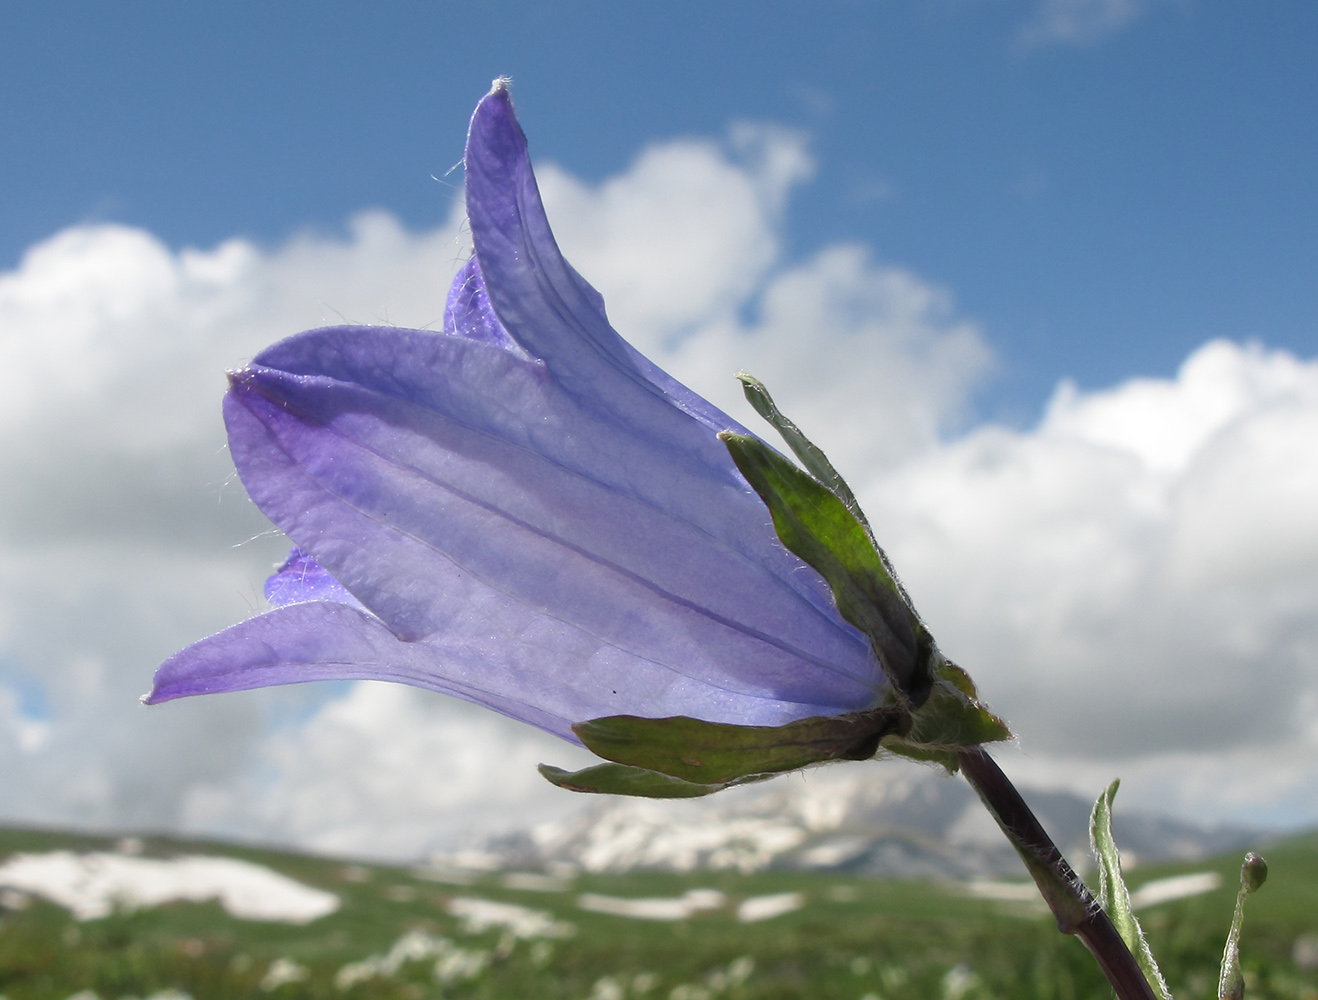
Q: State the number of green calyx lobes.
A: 4